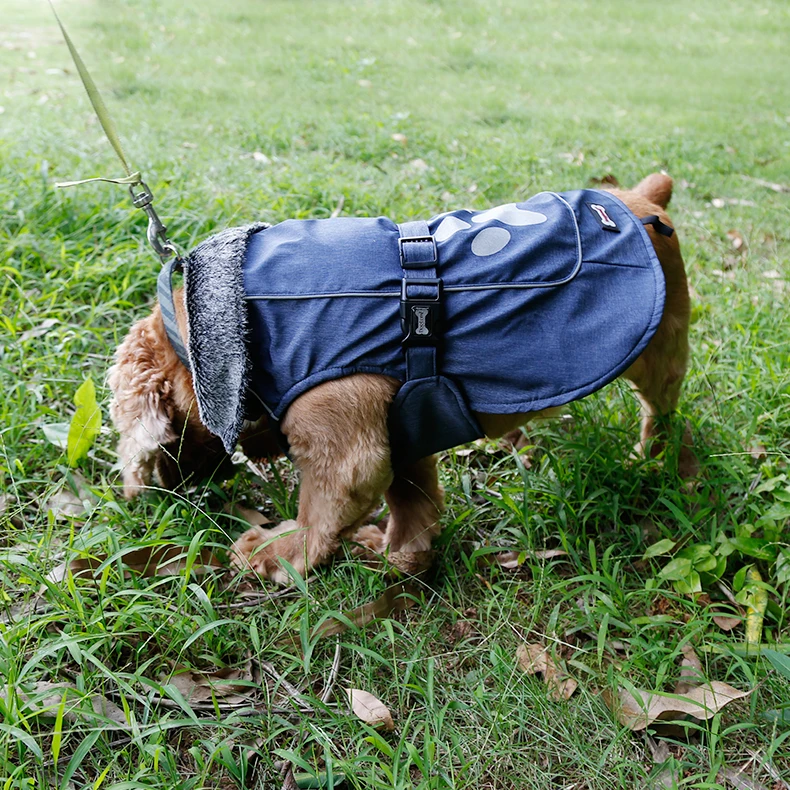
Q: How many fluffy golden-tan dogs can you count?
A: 1